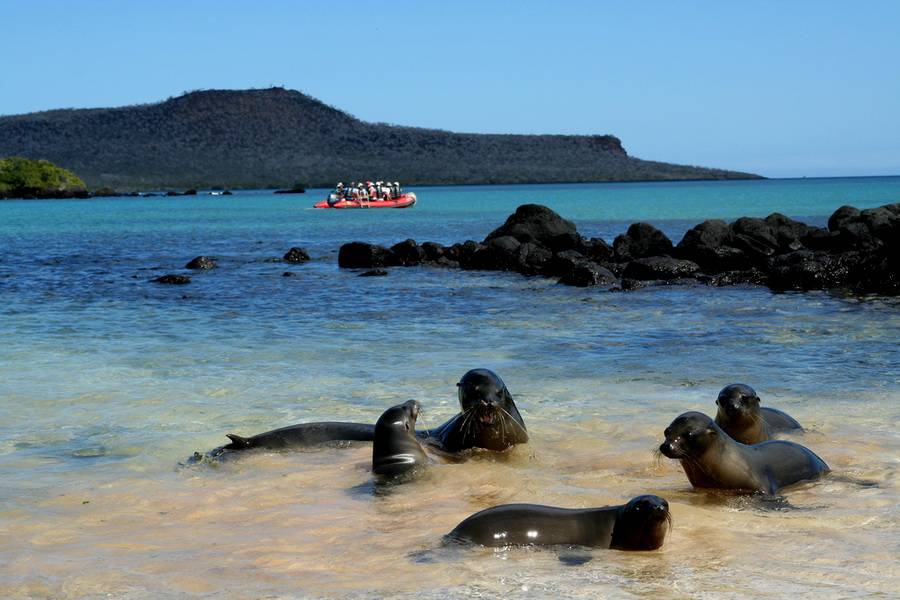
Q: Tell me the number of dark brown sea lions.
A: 5